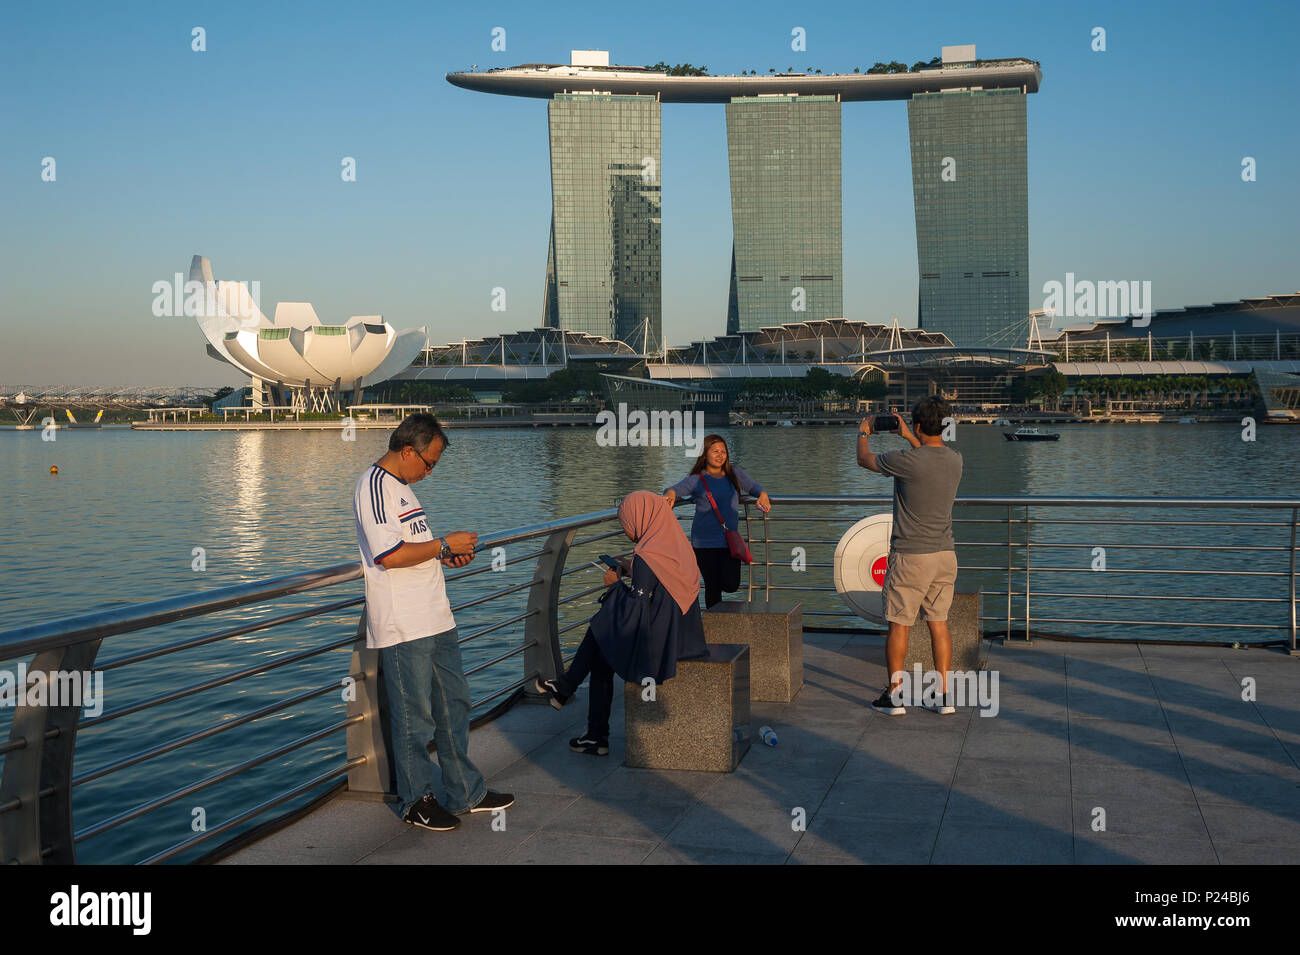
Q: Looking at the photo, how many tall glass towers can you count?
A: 3